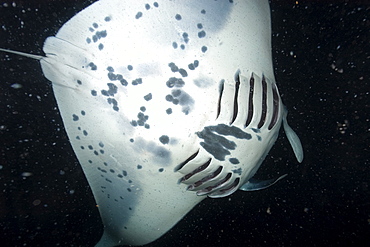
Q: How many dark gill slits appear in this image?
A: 10